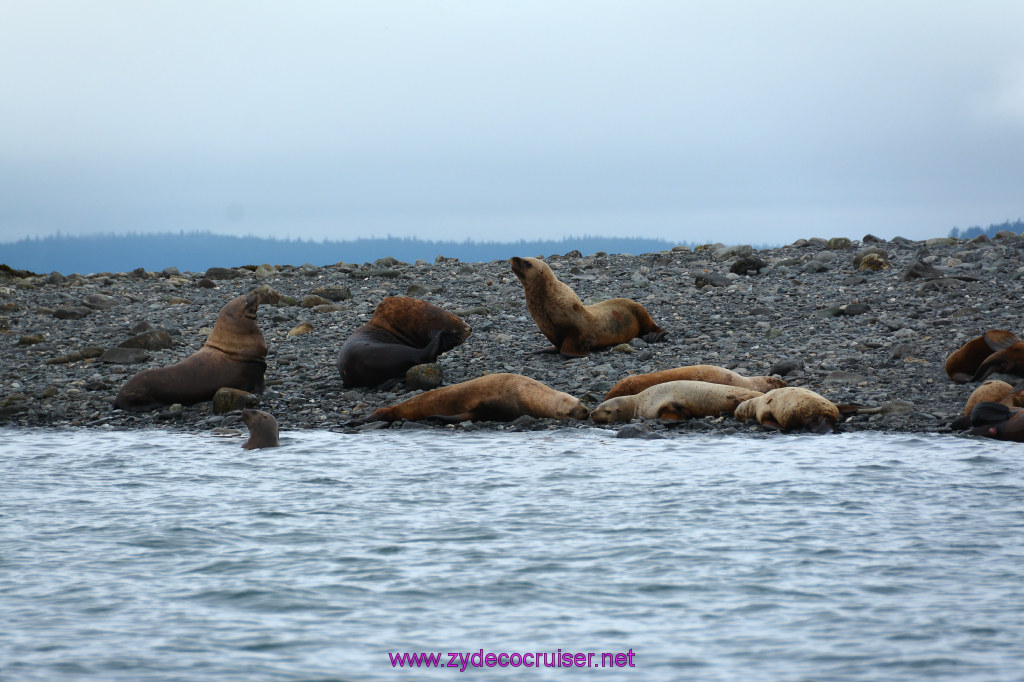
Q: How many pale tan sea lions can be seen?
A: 2